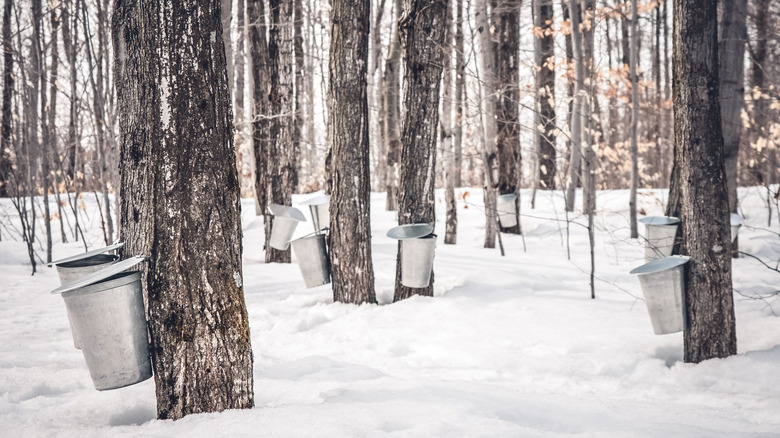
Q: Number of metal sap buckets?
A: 10